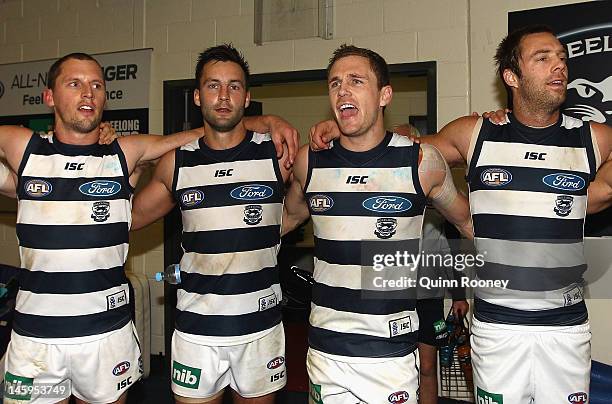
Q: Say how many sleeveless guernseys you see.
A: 4